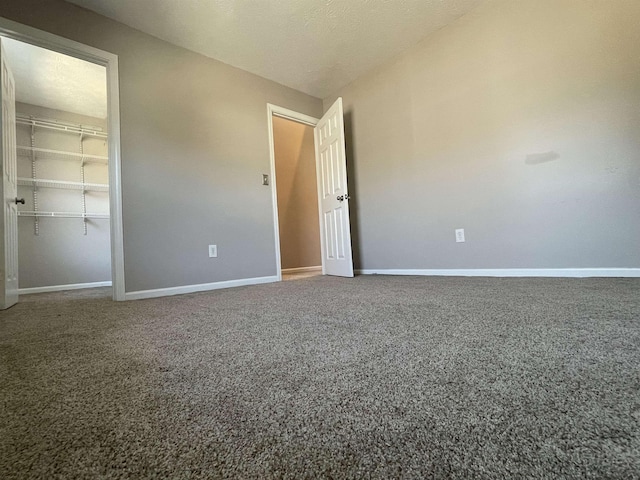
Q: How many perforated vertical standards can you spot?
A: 2